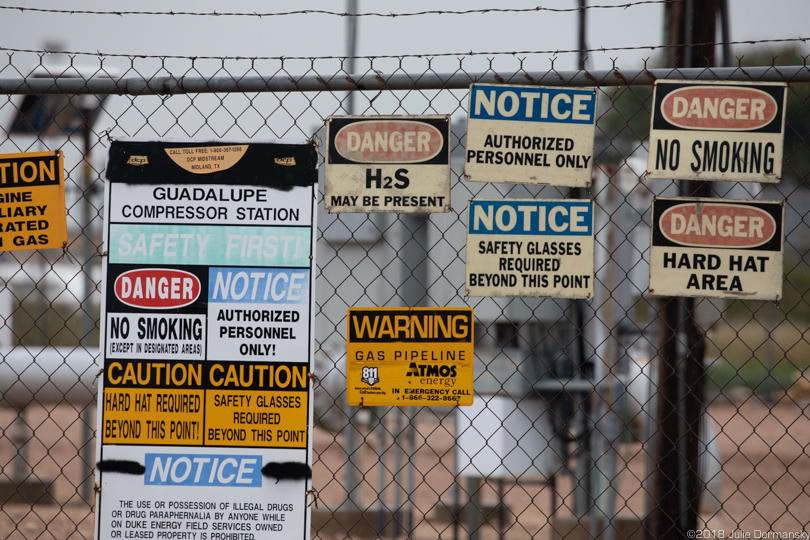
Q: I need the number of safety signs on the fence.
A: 8